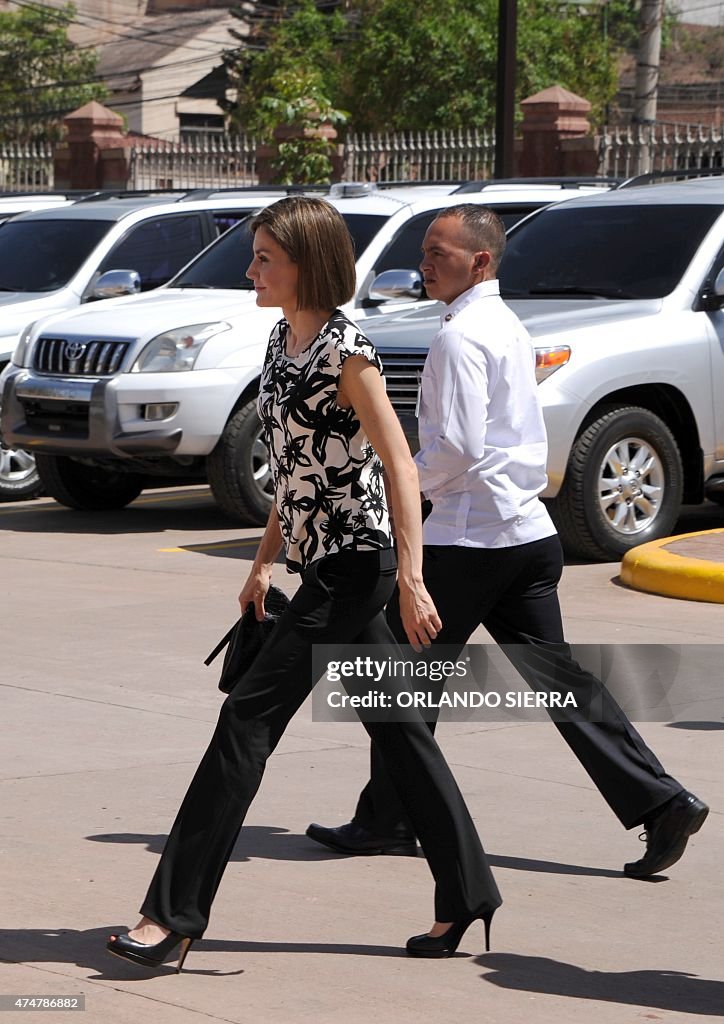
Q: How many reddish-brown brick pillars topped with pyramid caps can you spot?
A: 3